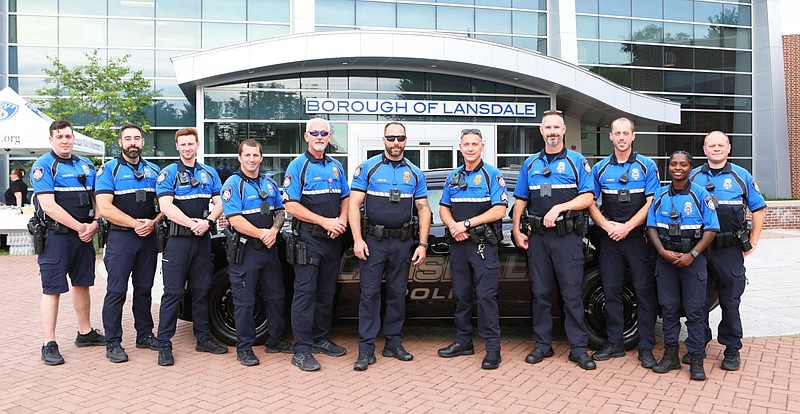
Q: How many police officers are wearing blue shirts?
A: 11